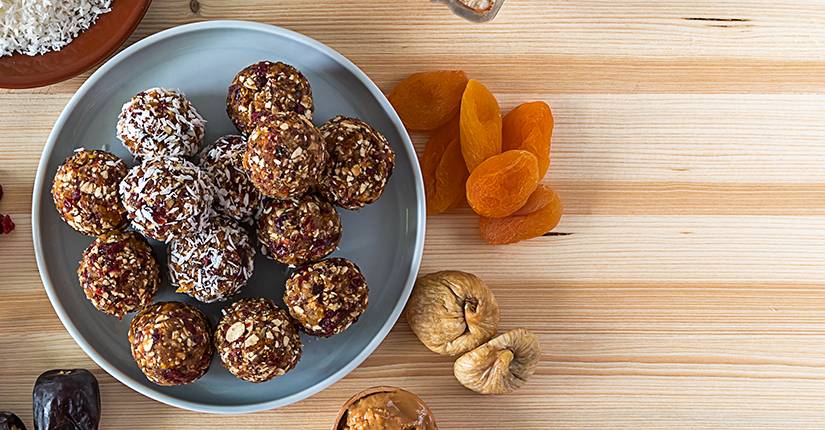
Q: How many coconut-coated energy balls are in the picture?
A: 4